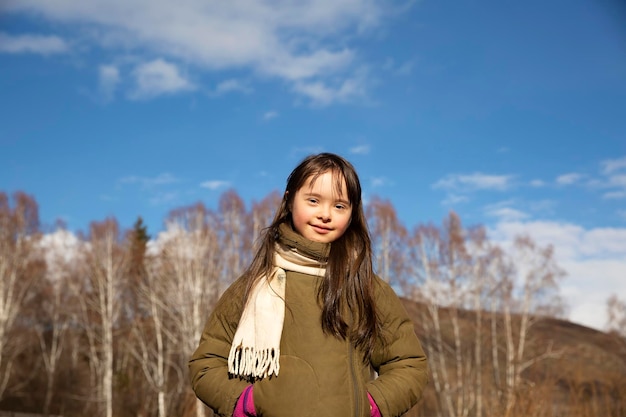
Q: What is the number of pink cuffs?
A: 2